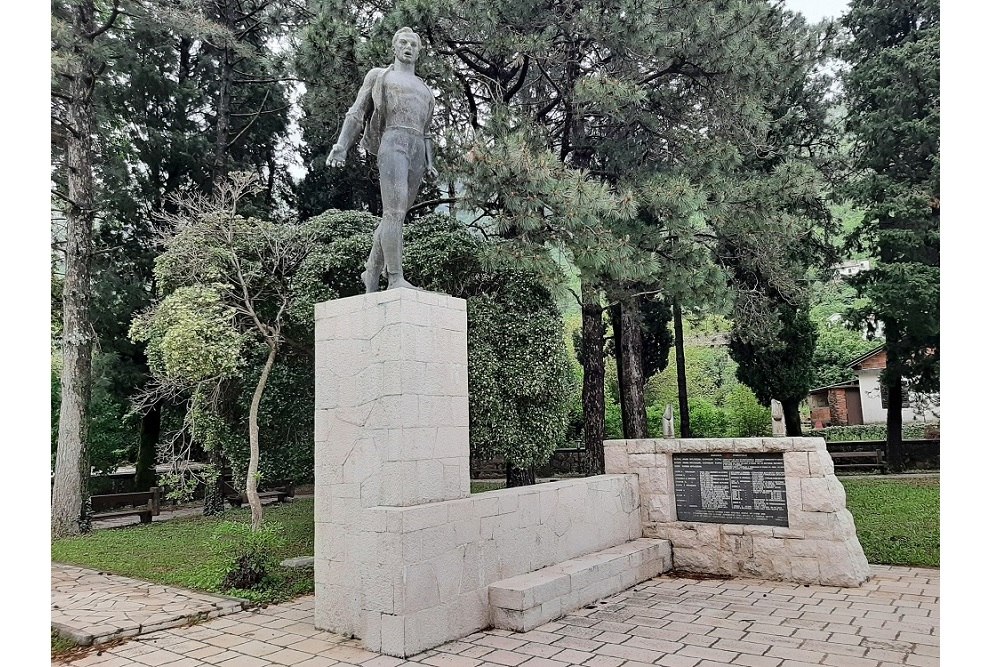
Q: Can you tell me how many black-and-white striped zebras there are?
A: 0